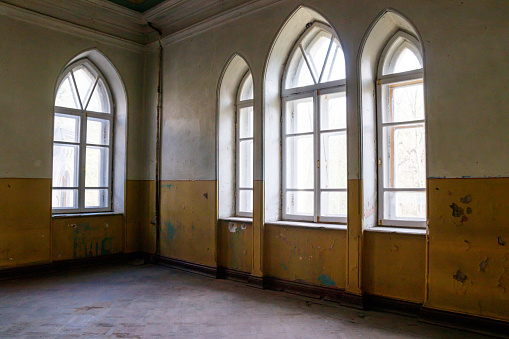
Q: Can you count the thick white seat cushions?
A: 0